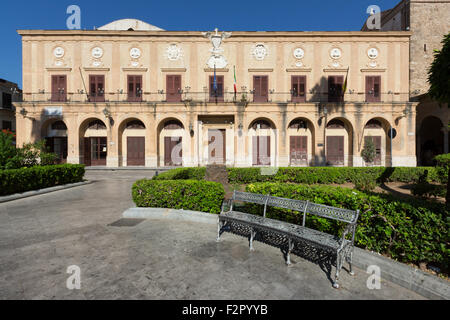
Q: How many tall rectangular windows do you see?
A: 9